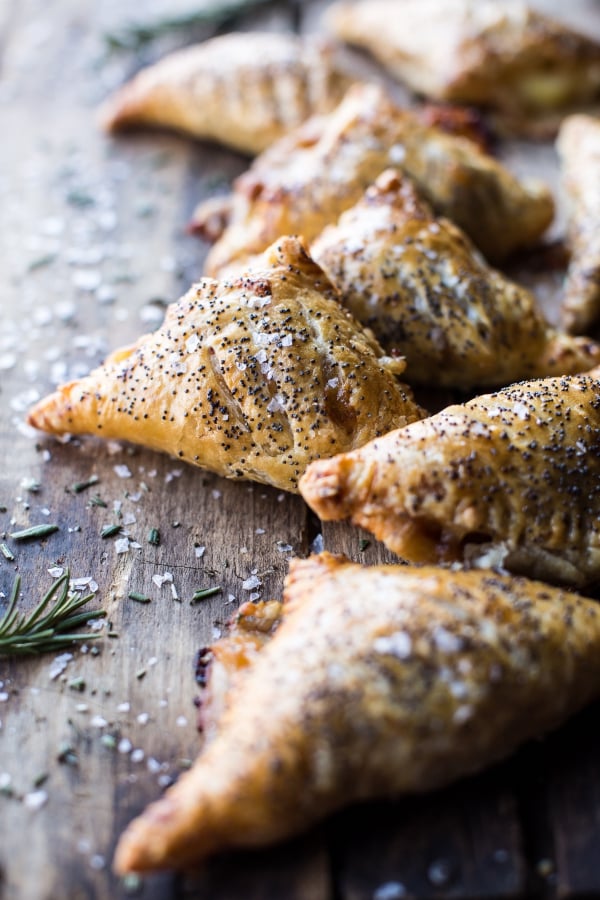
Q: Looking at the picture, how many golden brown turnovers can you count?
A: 8